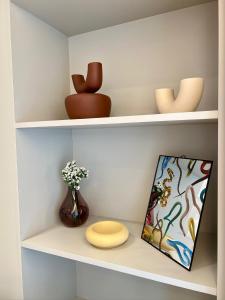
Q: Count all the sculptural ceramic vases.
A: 2